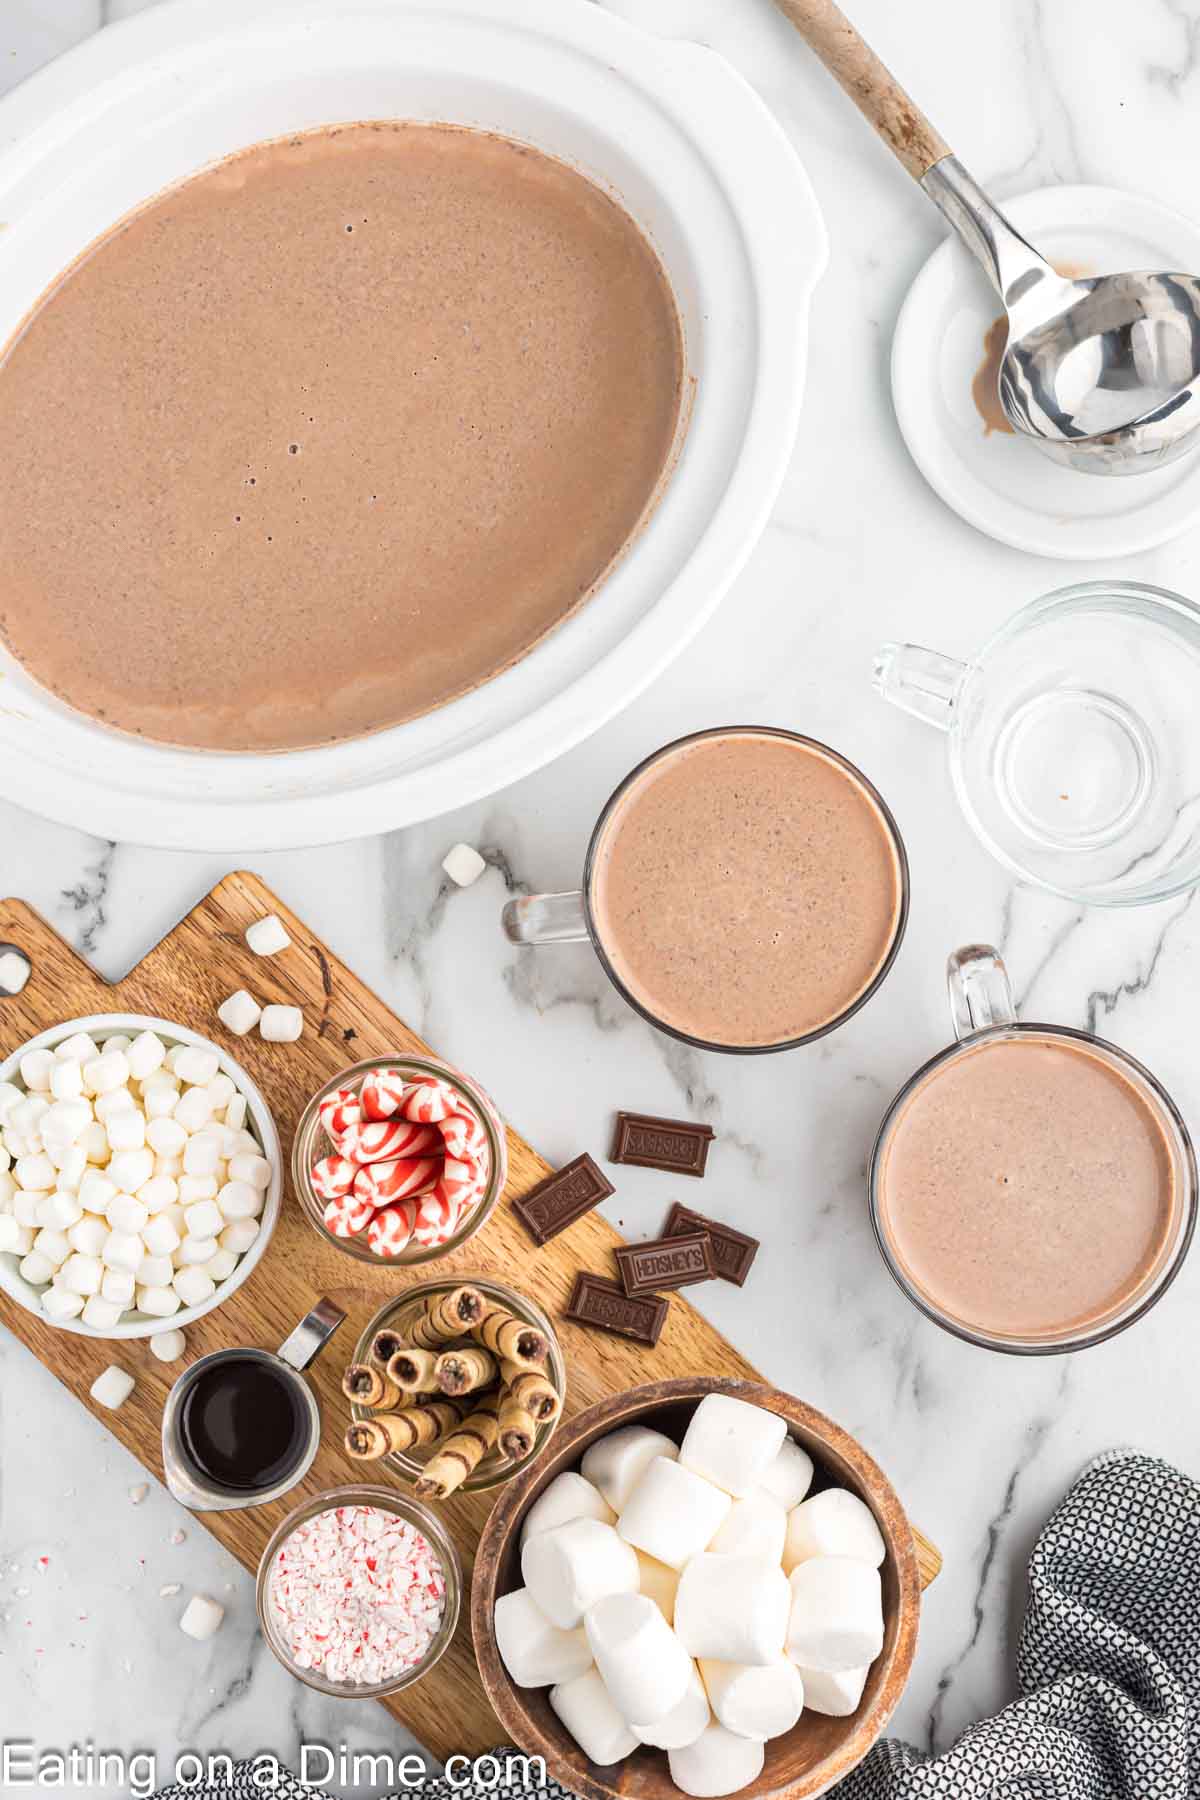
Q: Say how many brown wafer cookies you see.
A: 10